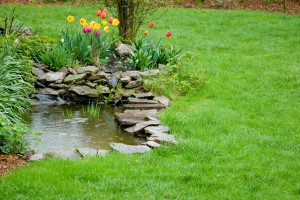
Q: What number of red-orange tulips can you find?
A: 7